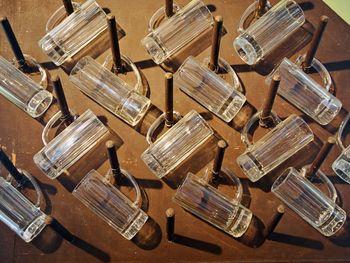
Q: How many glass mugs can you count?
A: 15